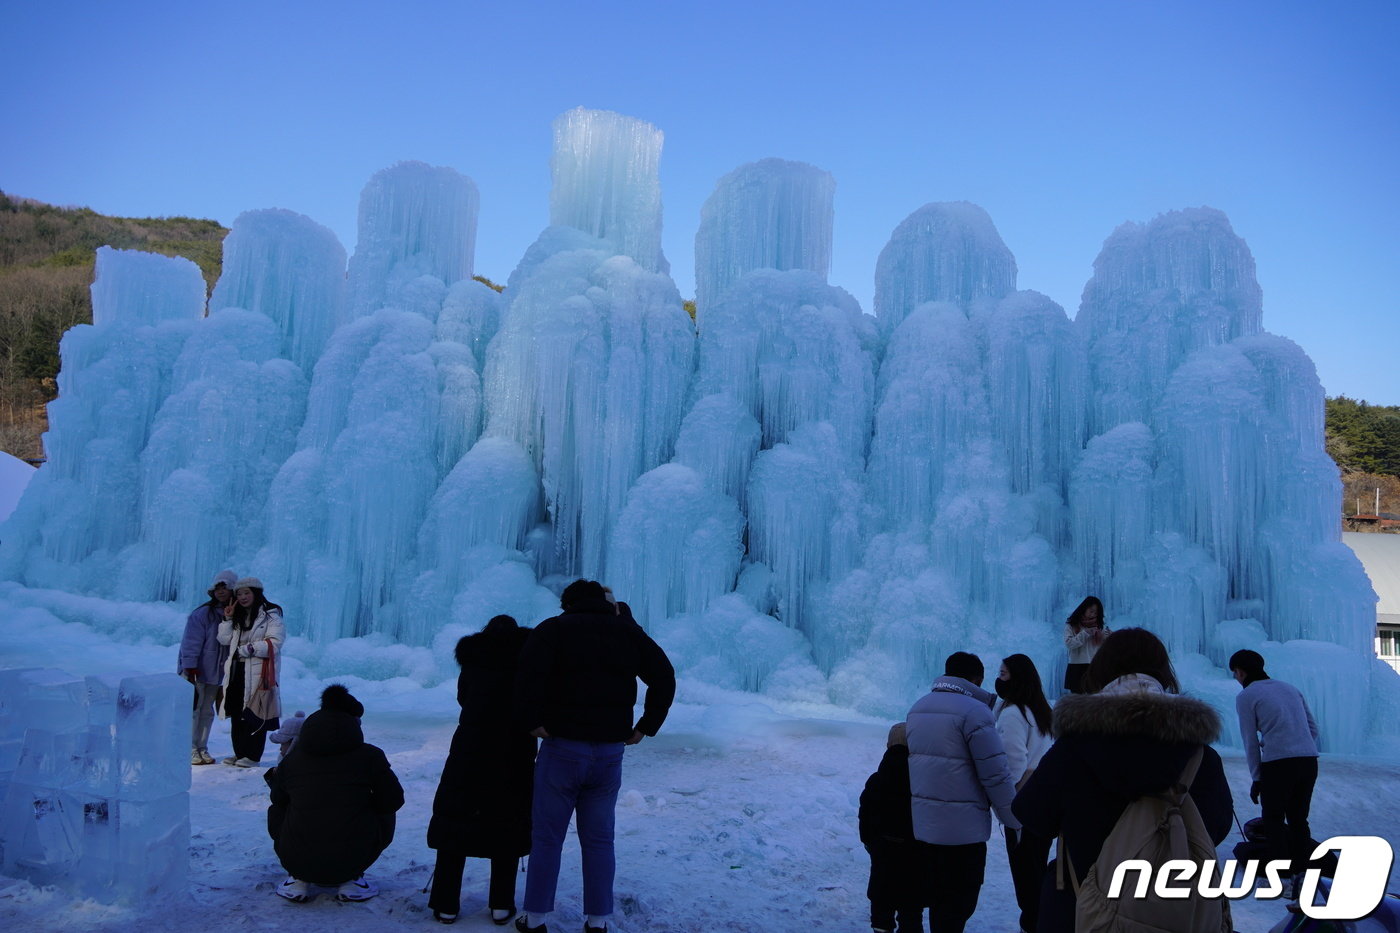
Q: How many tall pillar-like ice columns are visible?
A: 7